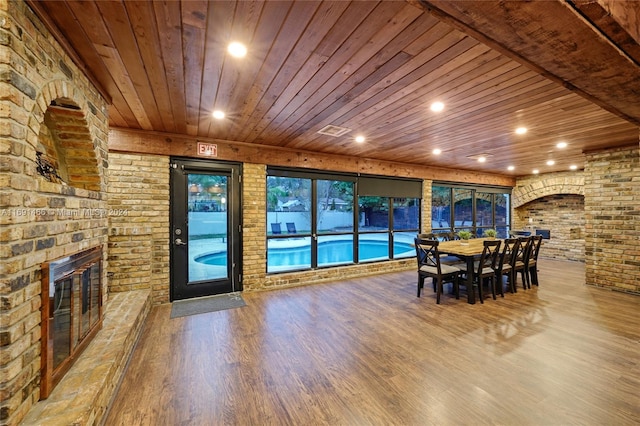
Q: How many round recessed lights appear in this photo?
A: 12